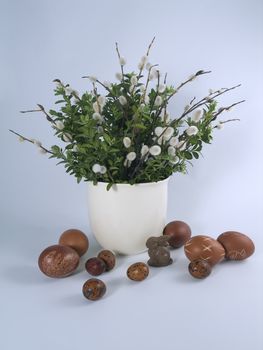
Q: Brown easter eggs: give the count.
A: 10